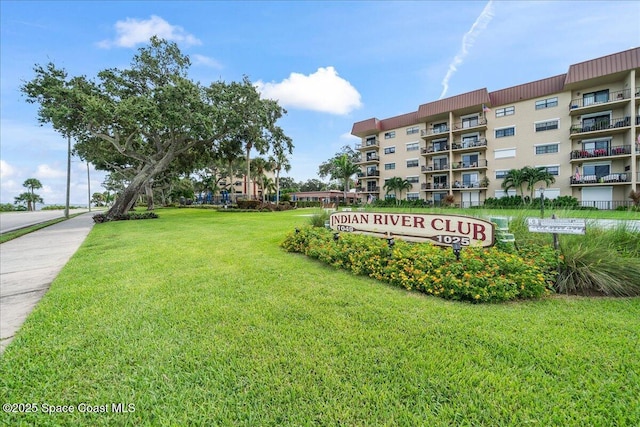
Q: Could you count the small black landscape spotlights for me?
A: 4